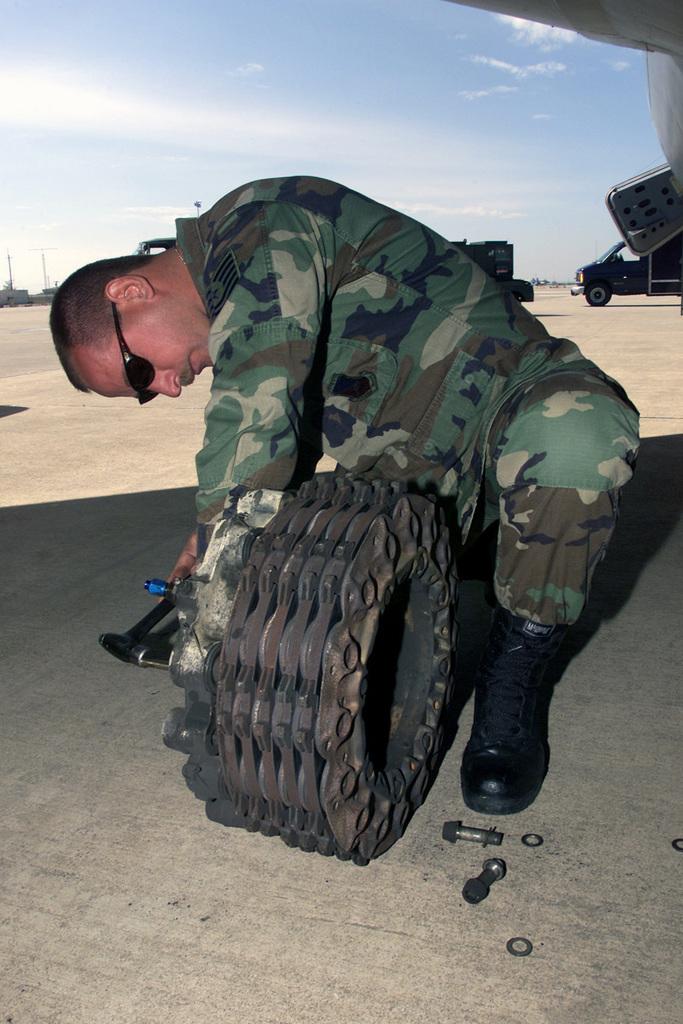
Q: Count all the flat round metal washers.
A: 3